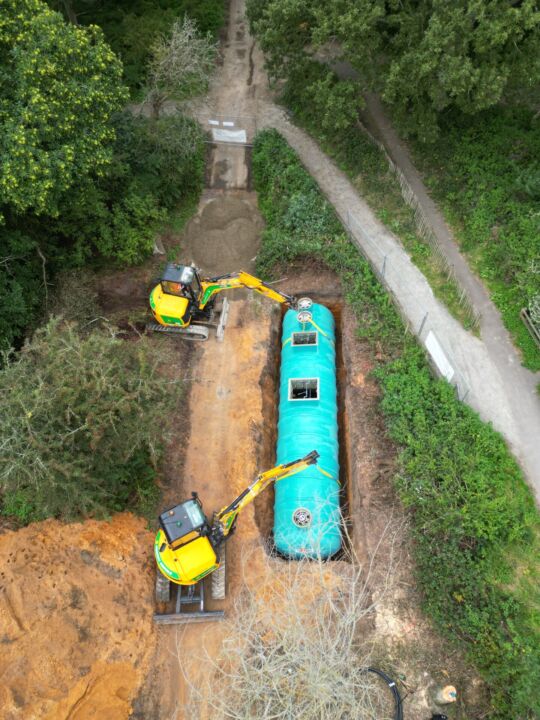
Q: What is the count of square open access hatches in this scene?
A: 2